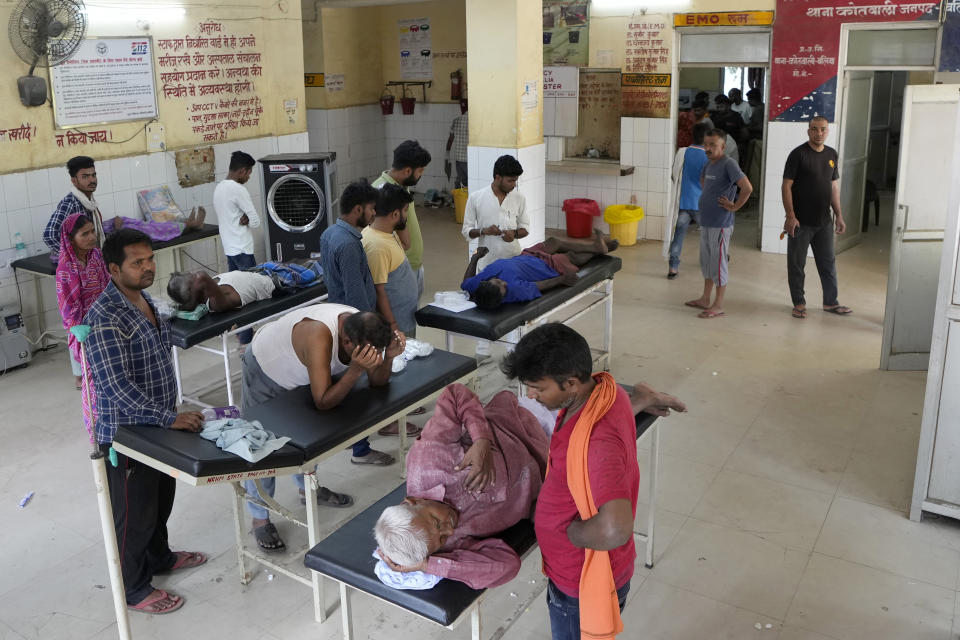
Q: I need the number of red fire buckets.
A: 2